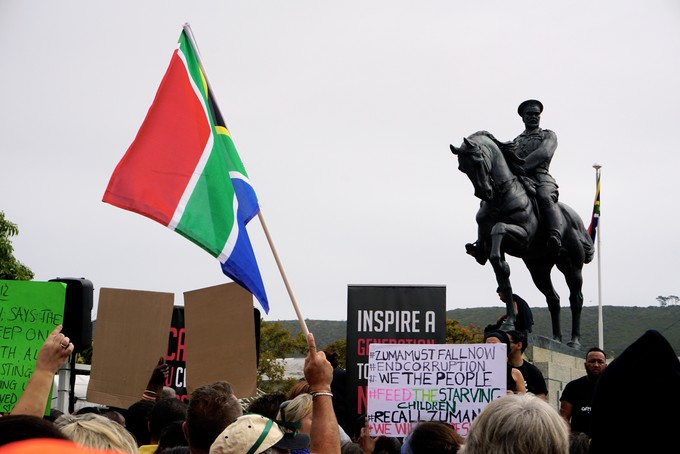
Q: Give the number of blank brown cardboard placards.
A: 2